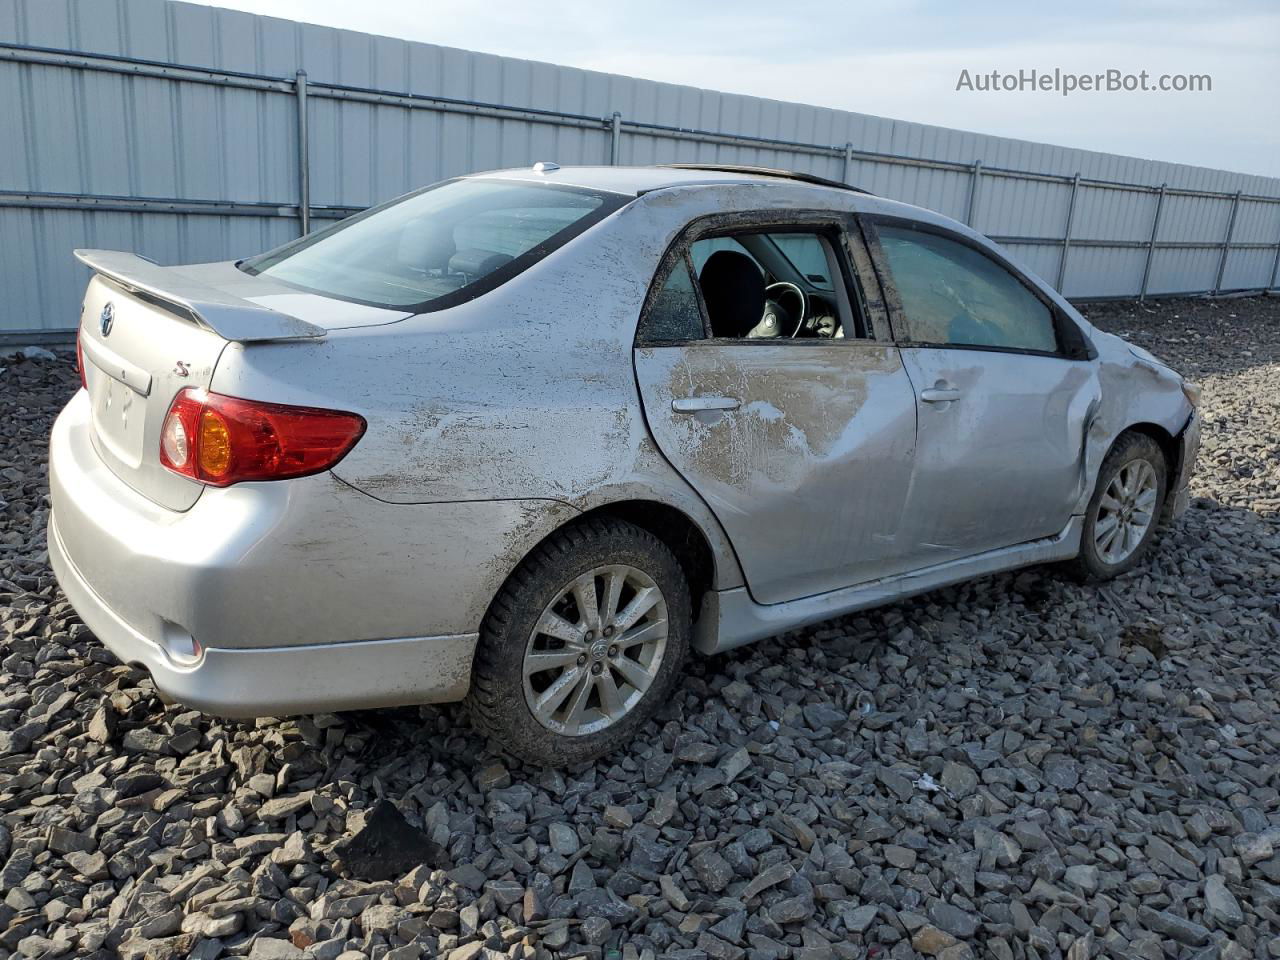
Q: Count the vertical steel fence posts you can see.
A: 8